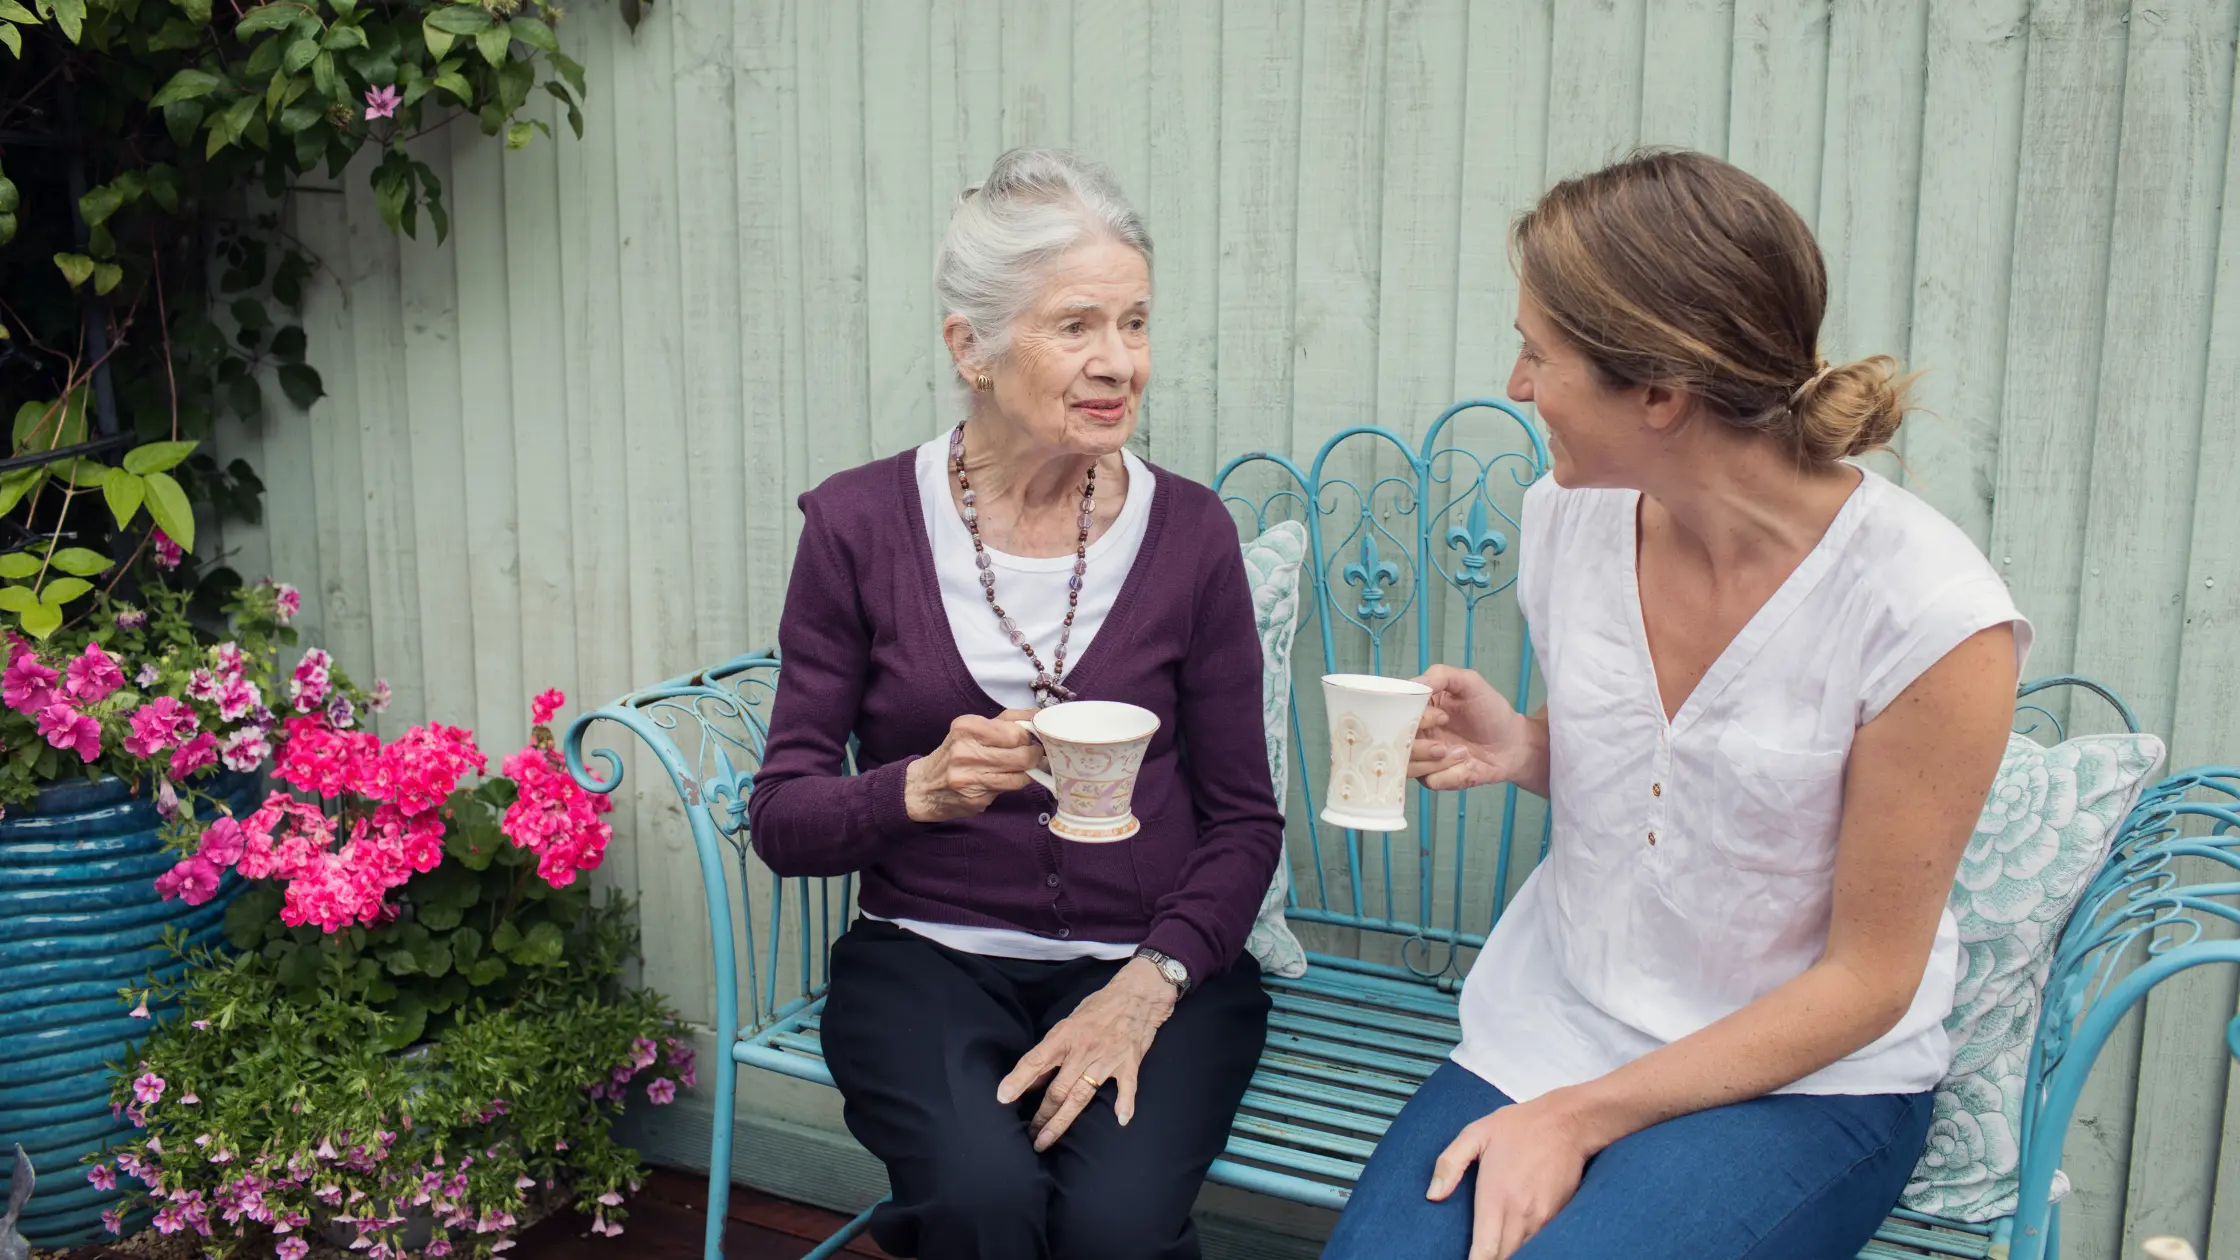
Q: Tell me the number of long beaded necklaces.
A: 1